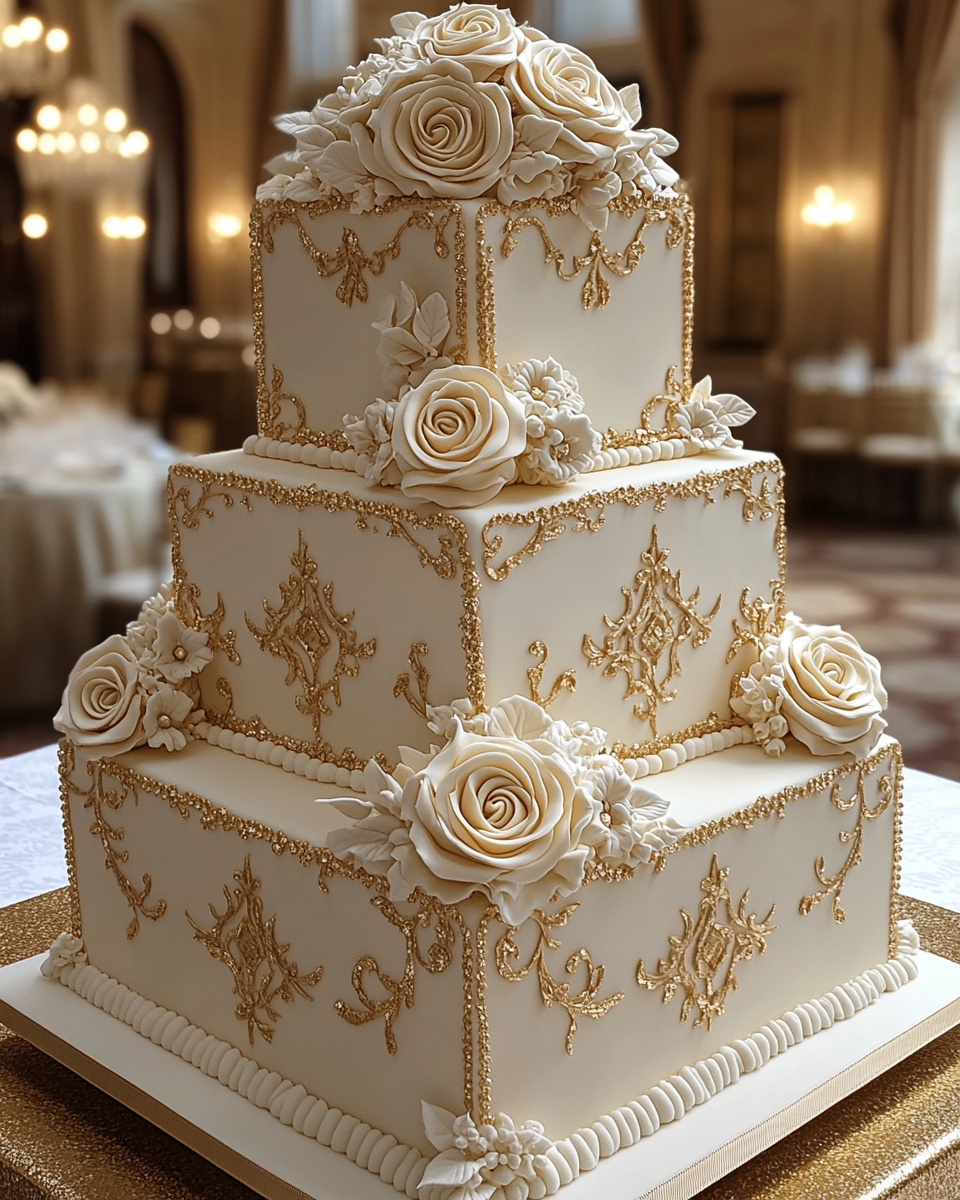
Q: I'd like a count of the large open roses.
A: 7